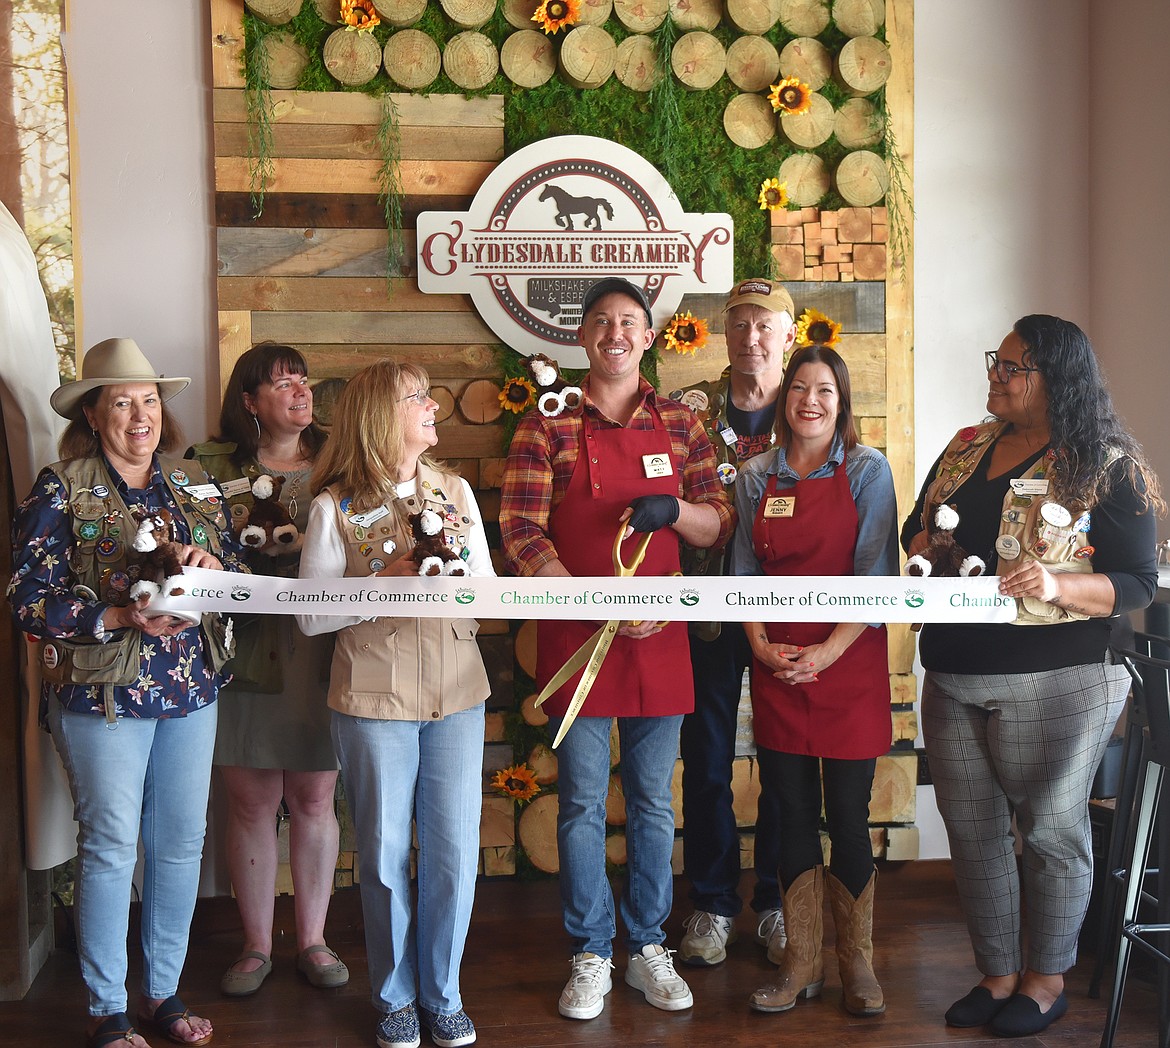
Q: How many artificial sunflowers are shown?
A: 8